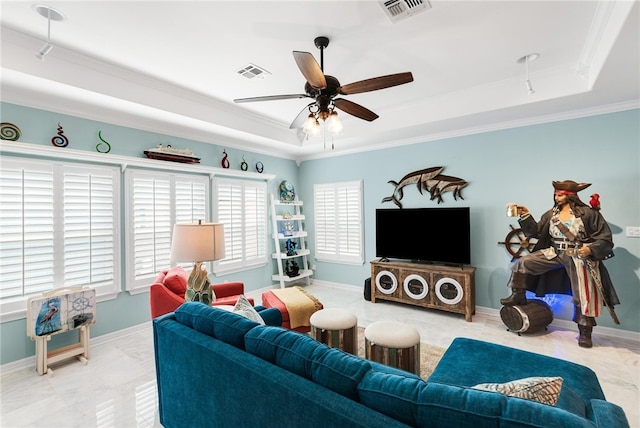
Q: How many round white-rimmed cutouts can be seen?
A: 3